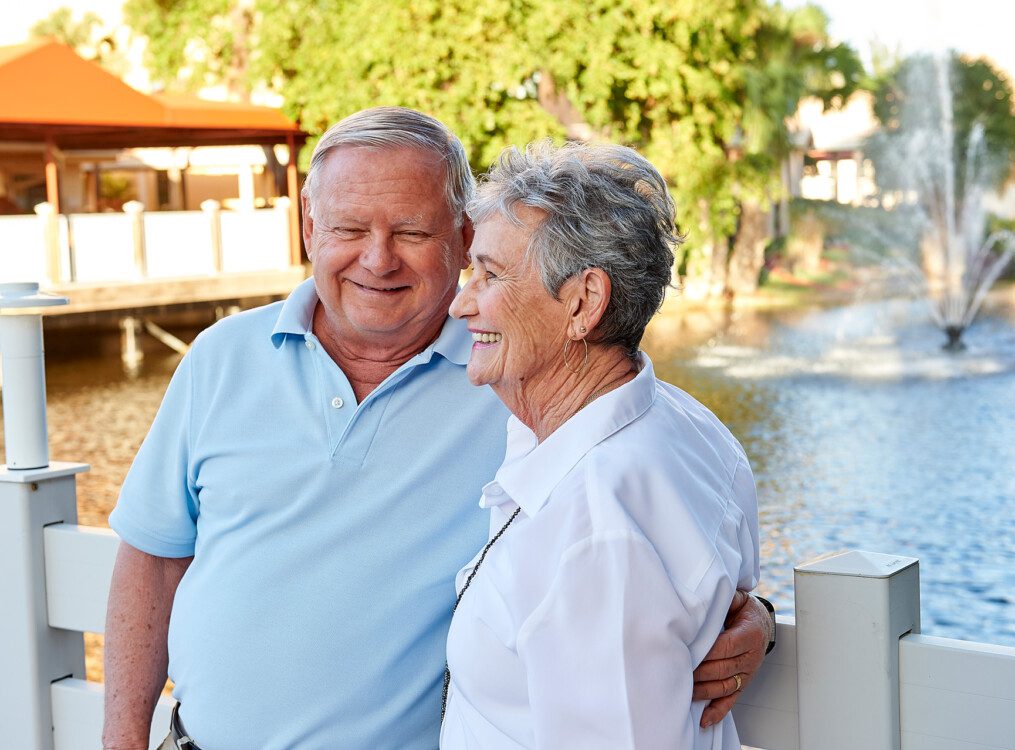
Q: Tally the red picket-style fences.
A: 0